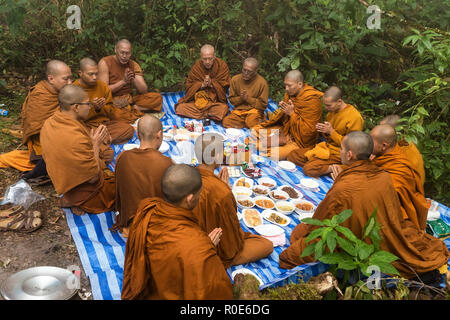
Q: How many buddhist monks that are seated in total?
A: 14